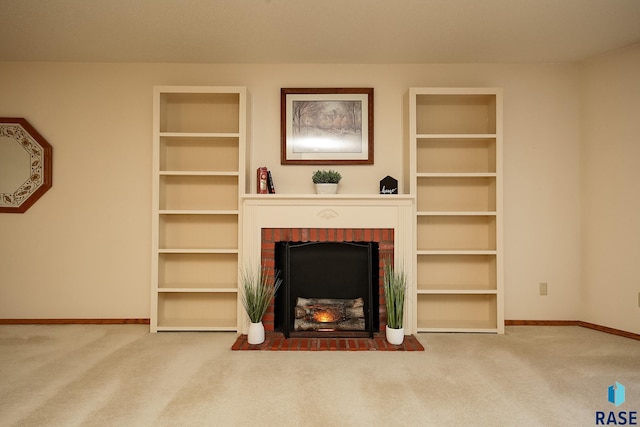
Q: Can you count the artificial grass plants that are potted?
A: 2